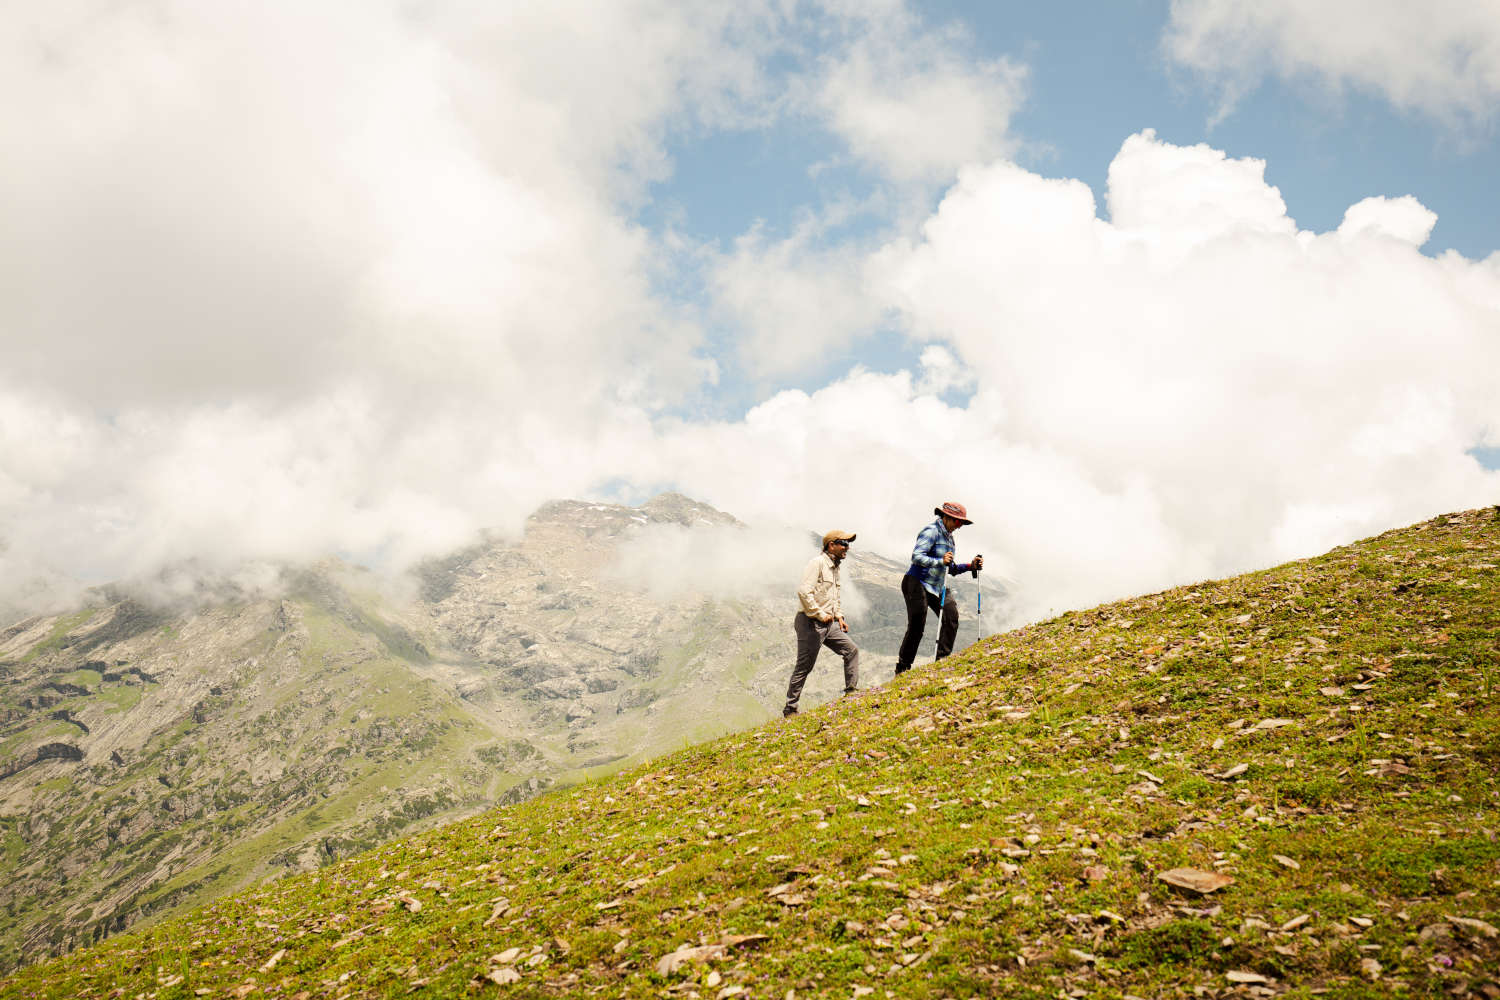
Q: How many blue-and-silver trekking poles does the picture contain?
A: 2